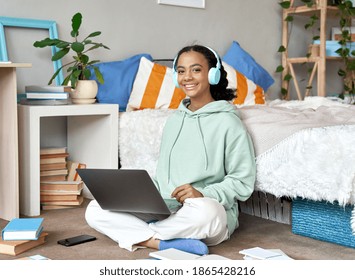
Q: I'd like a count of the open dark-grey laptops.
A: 1